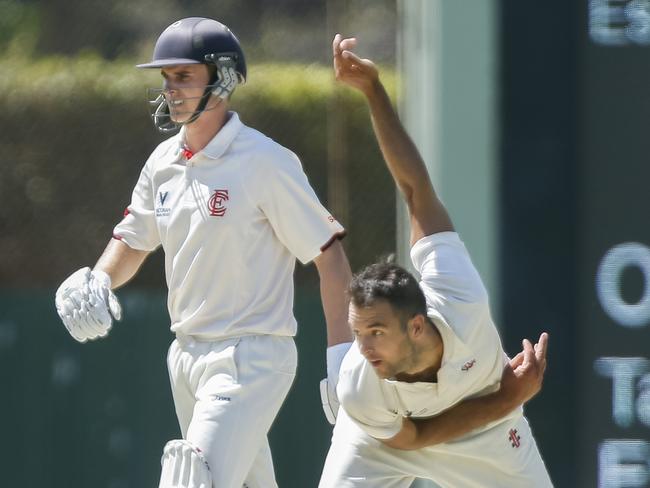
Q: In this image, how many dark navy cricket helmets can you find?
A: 1